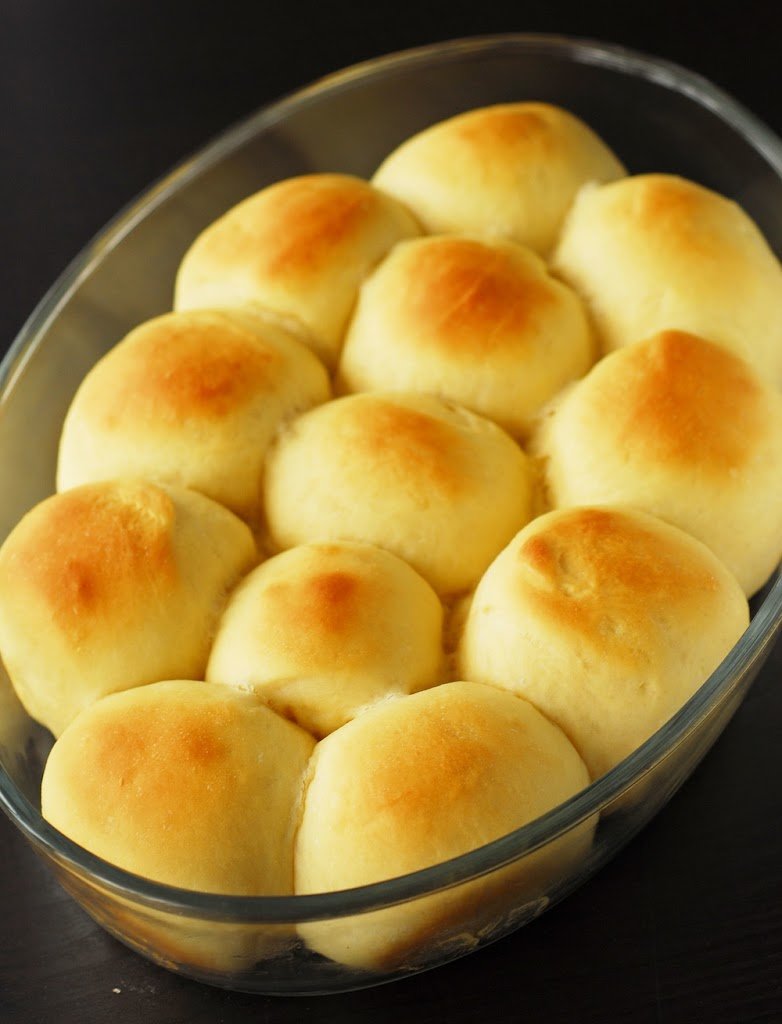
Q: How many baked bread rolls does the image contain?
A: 12